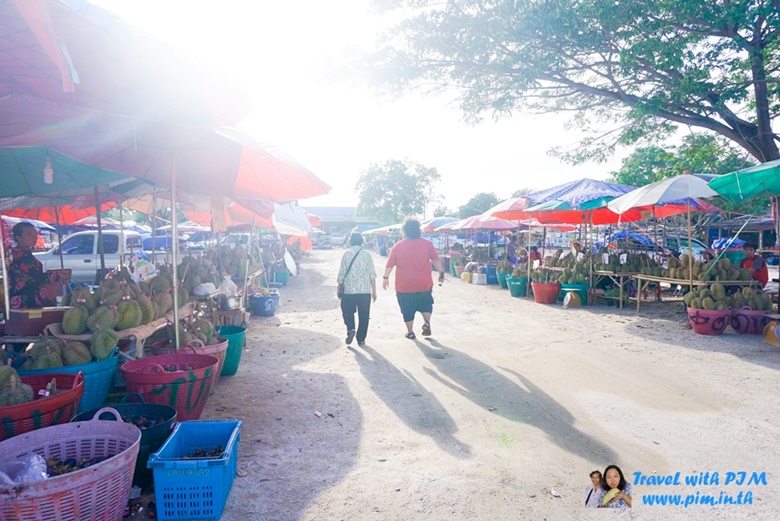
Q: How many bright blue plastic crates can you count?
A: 1